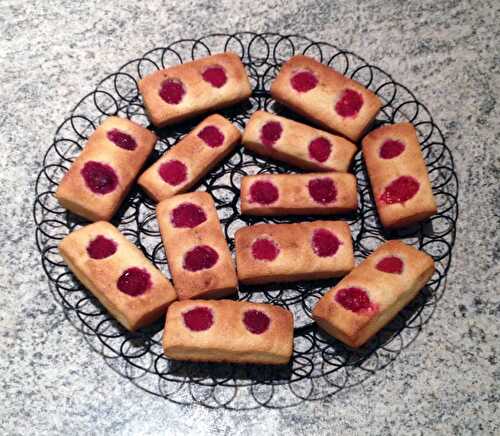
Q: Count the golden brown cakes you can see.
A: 12